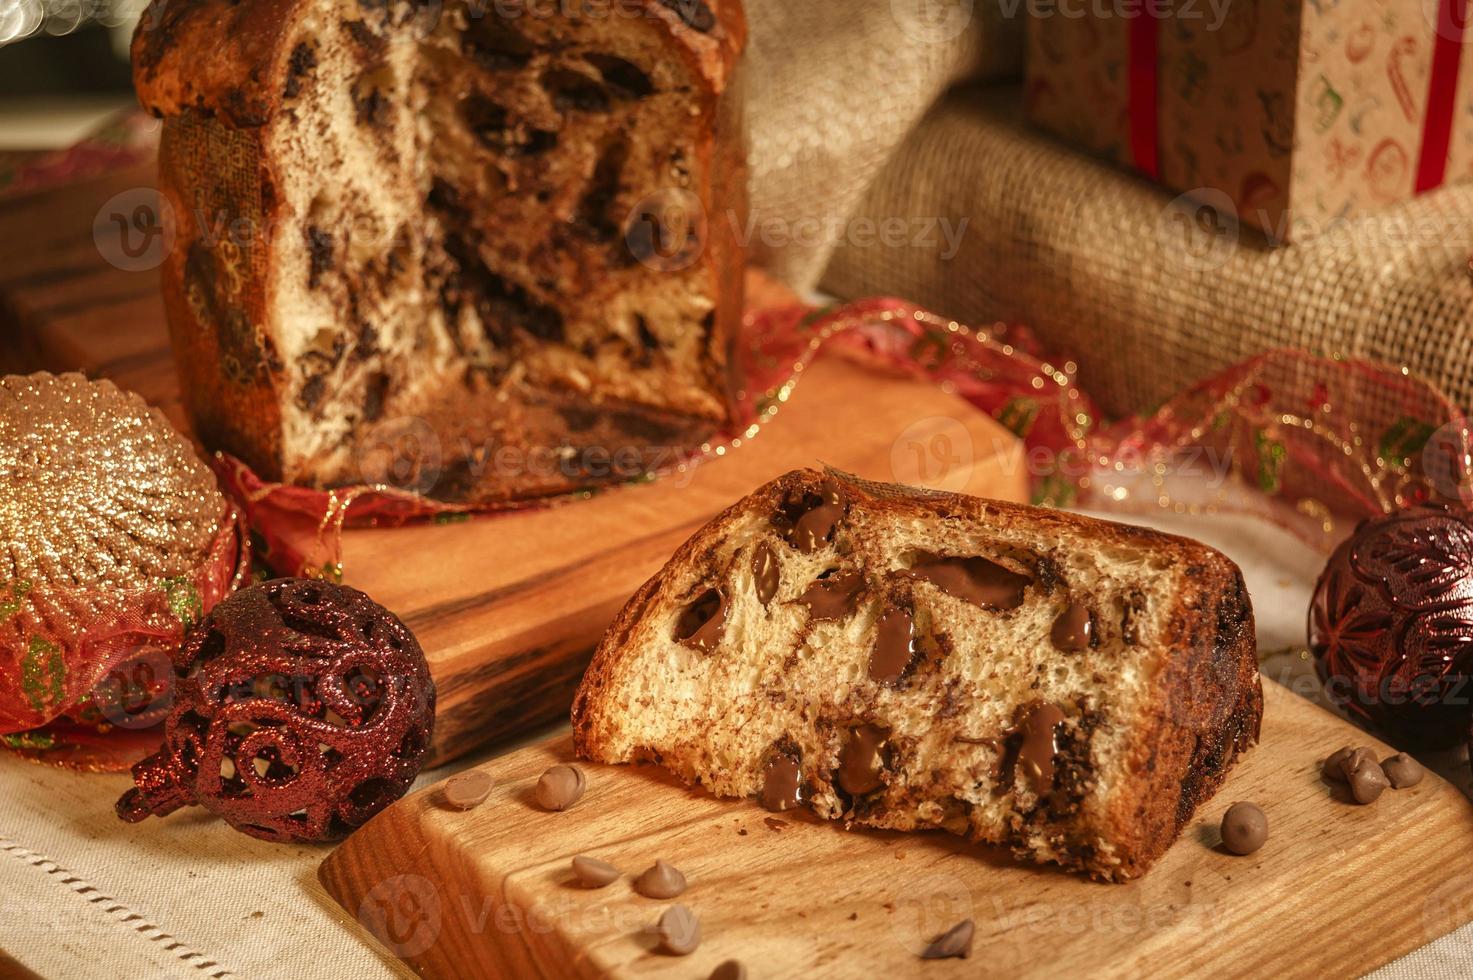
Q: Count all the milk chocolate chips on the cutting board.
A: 11